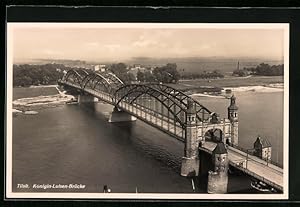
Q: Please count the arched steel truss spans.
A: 3